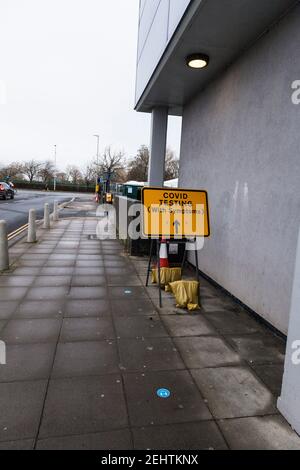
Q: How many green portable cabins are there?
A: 1